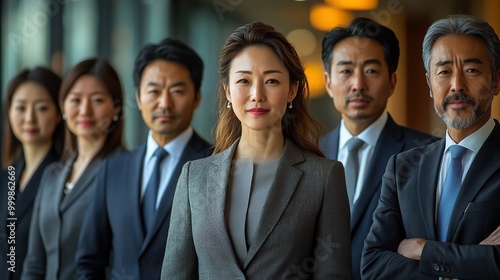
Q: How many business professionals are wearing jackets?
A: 6